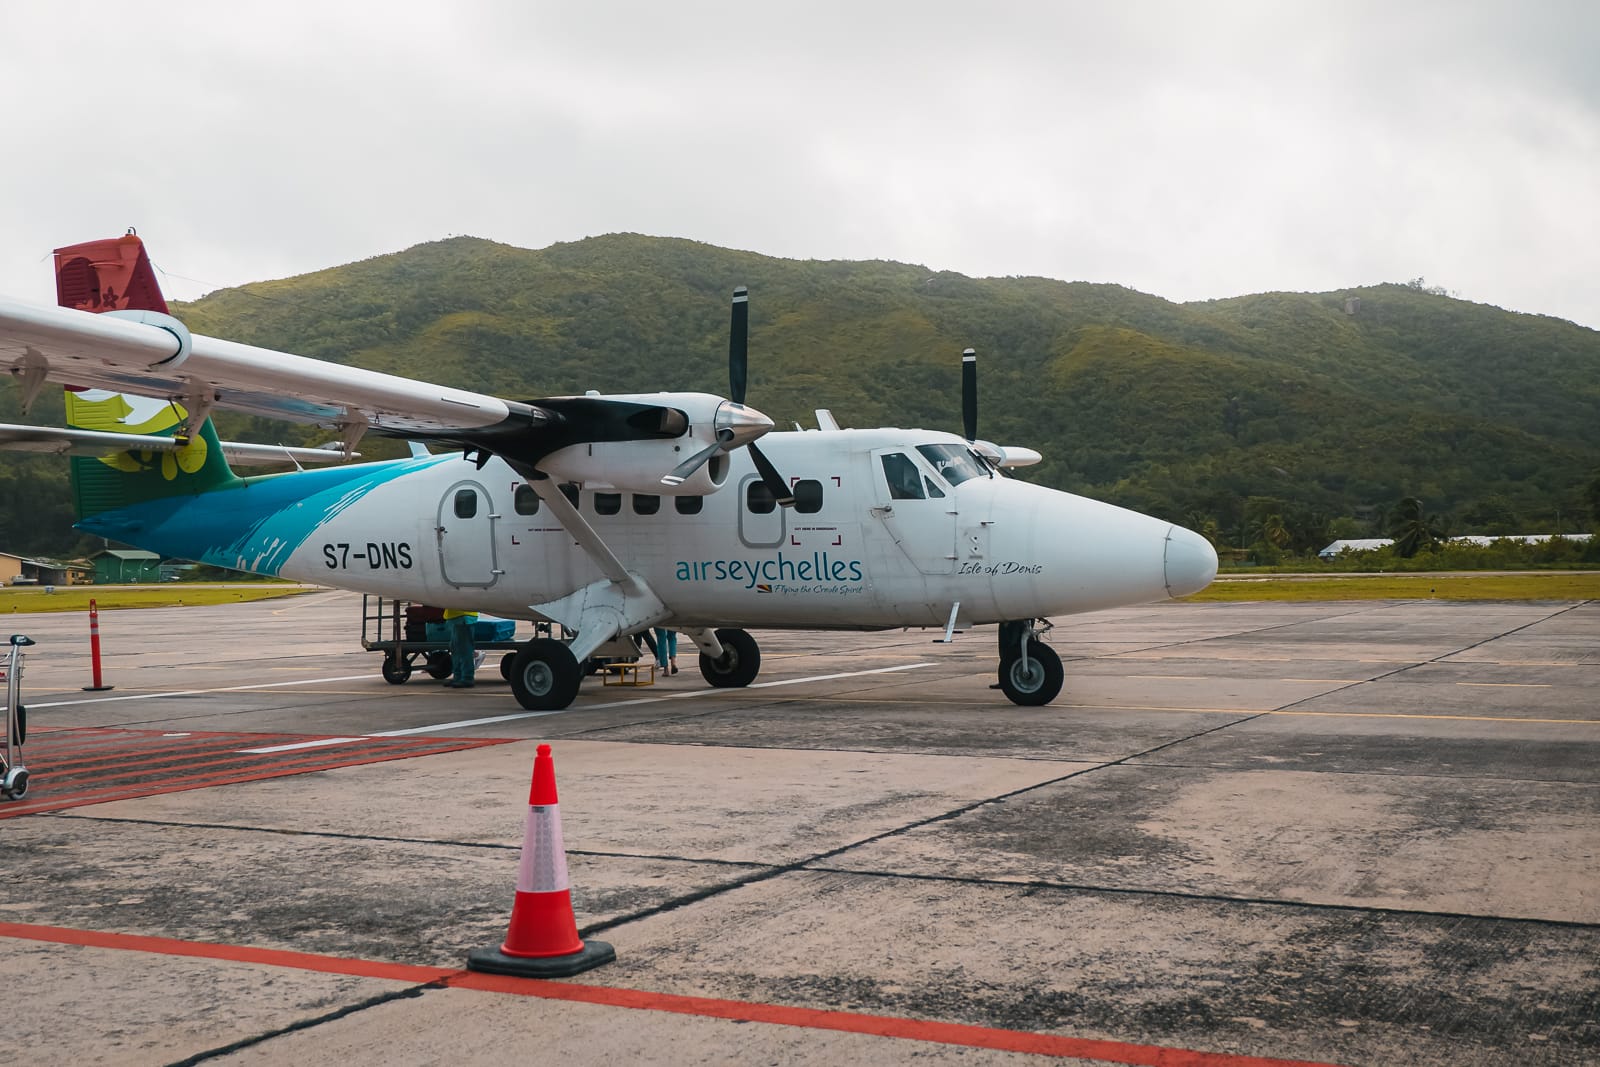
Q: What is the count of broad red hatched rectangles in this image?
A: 1